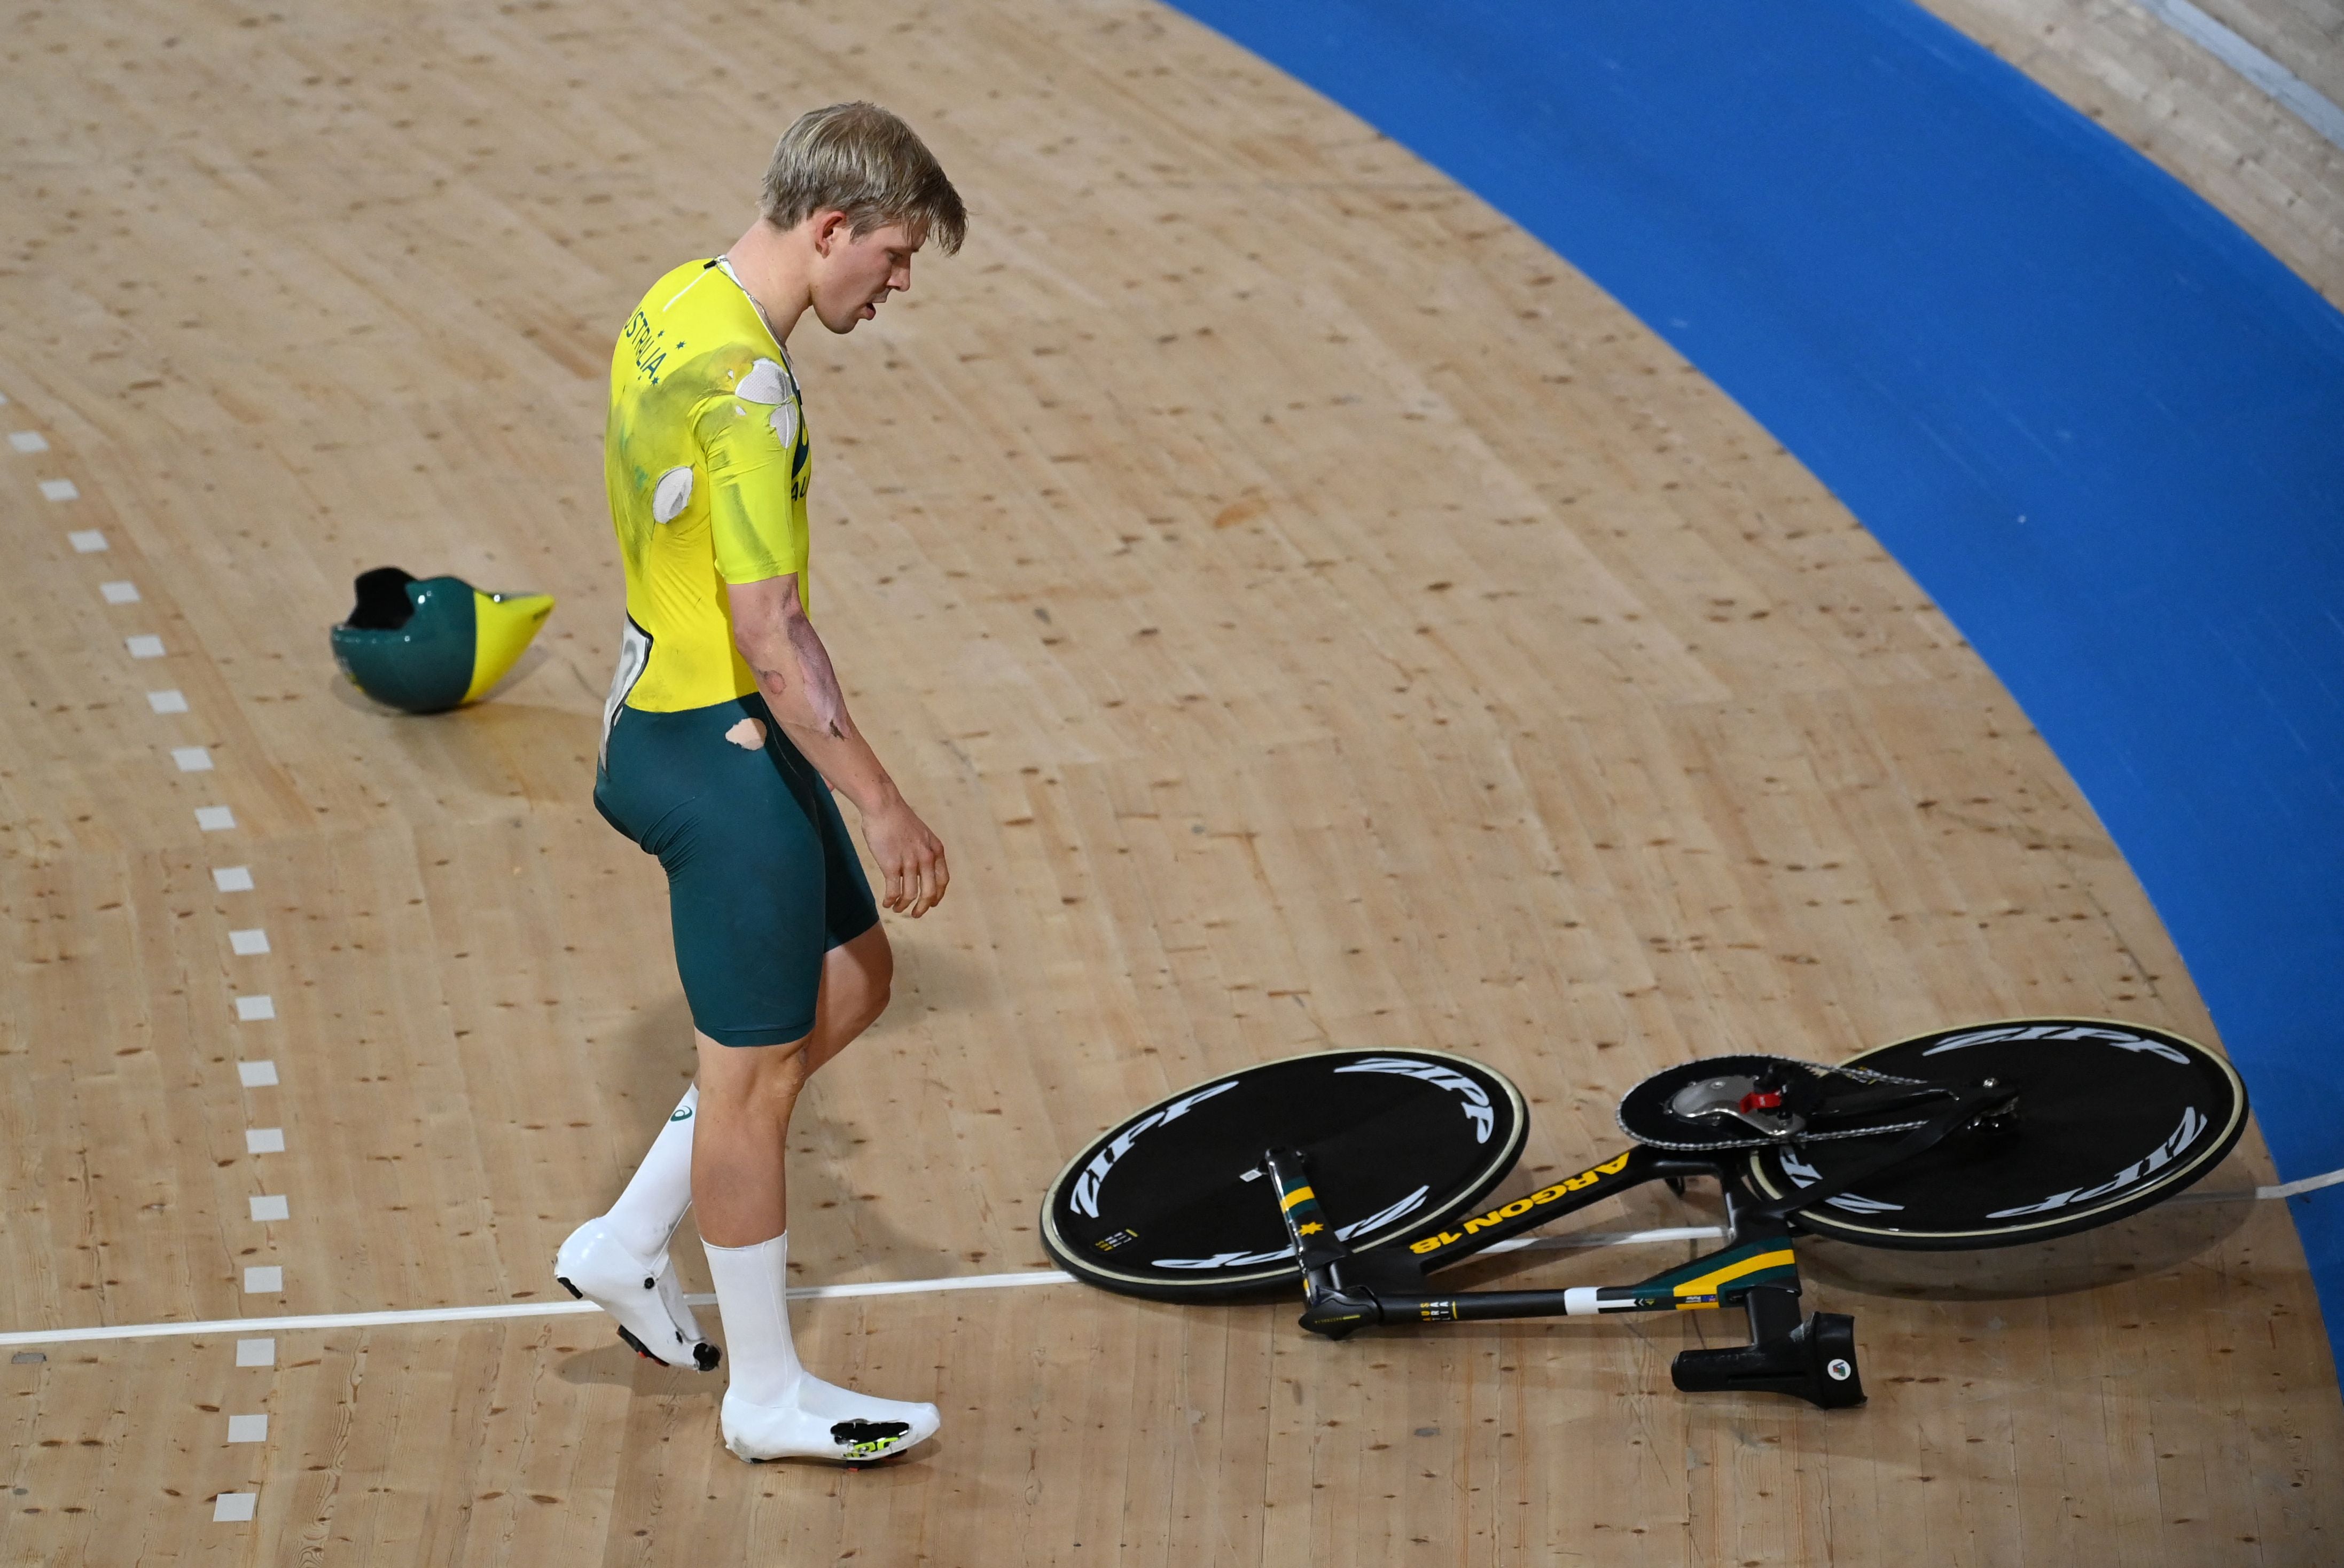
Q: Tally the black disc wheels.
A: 2